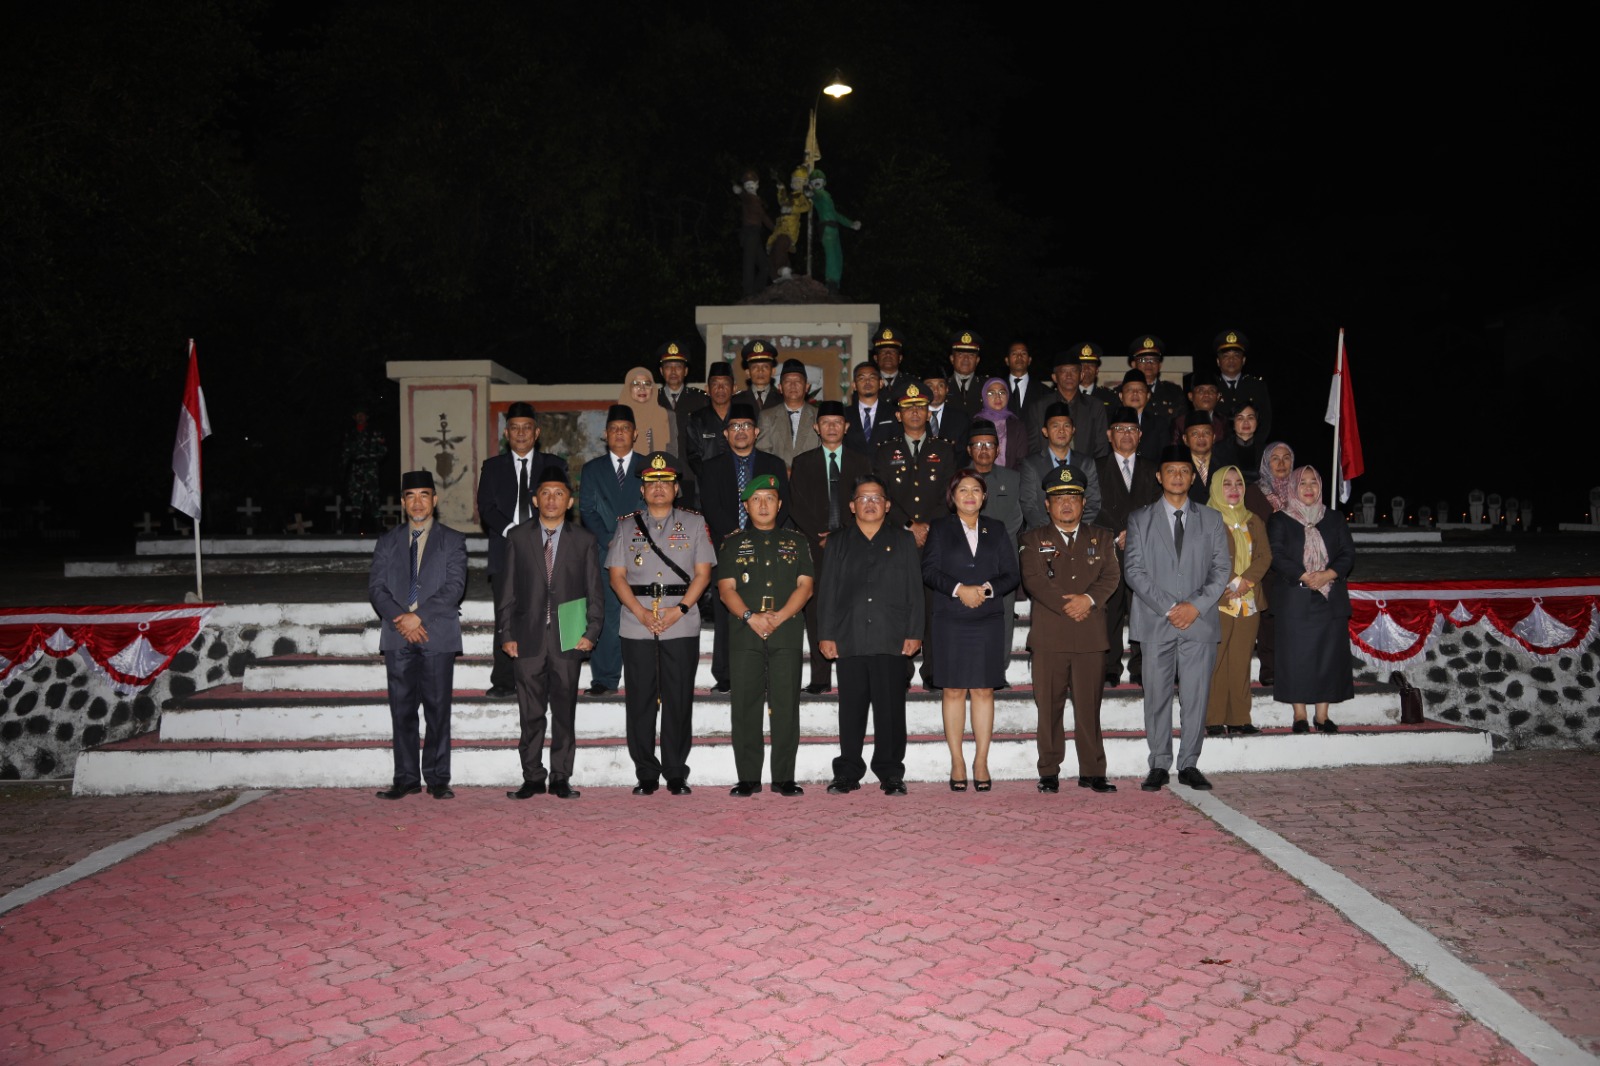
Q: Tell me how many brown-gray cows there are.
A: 0